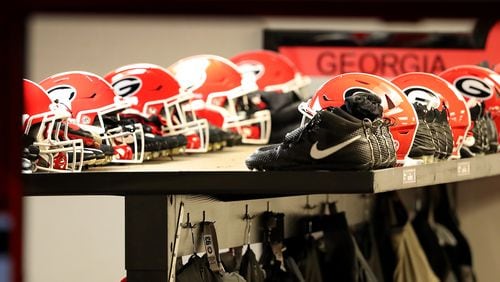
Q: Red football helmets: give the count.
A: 8